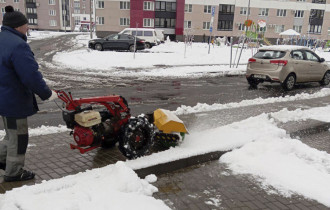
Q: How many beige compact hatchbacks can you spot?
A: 1